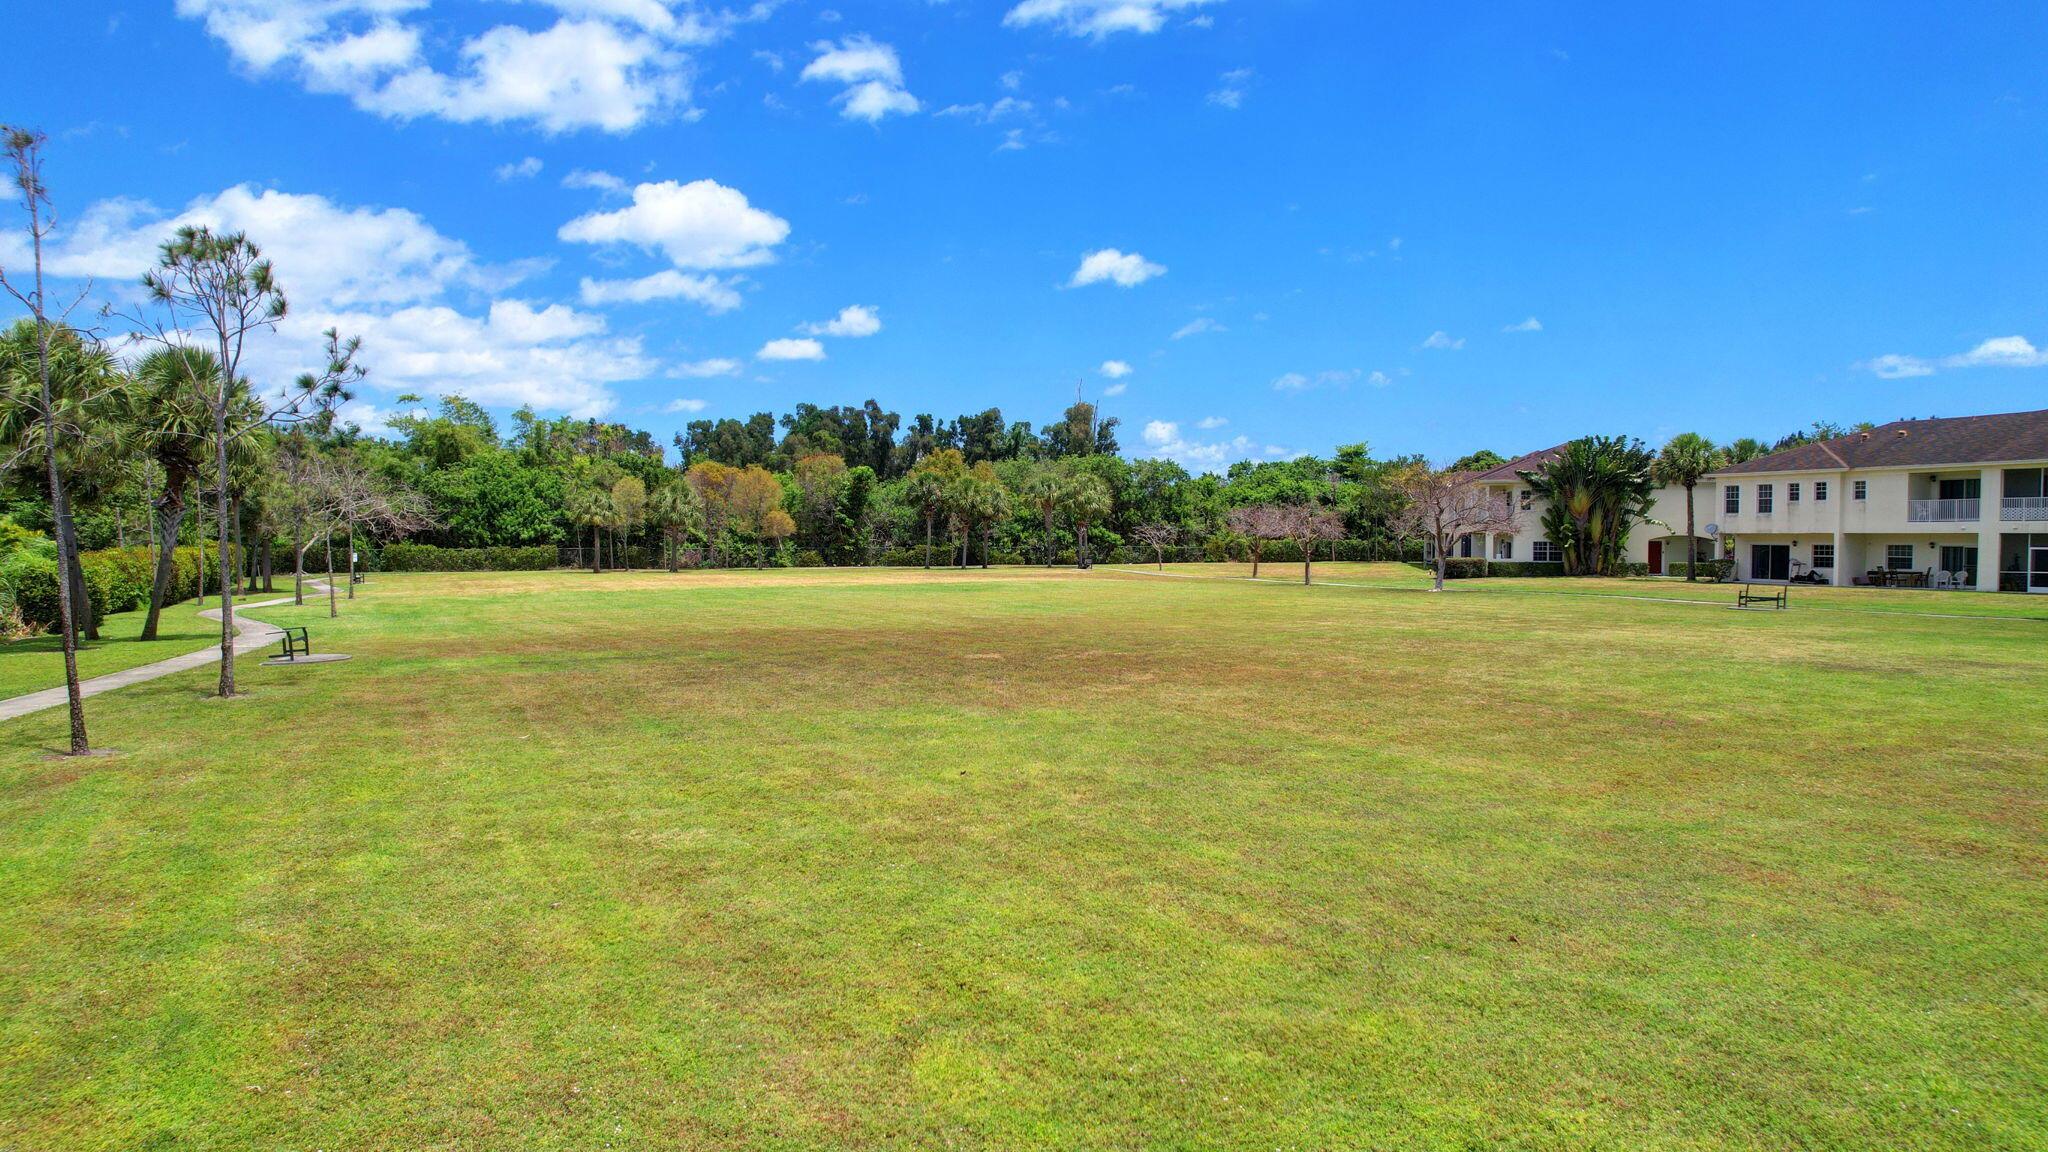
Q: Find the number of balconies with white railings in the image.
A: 2